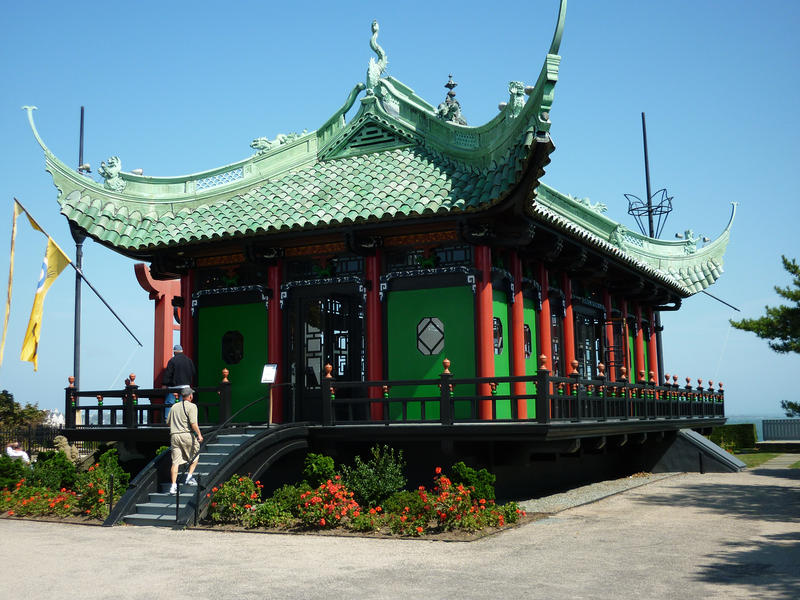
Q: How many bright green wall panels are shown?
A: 6